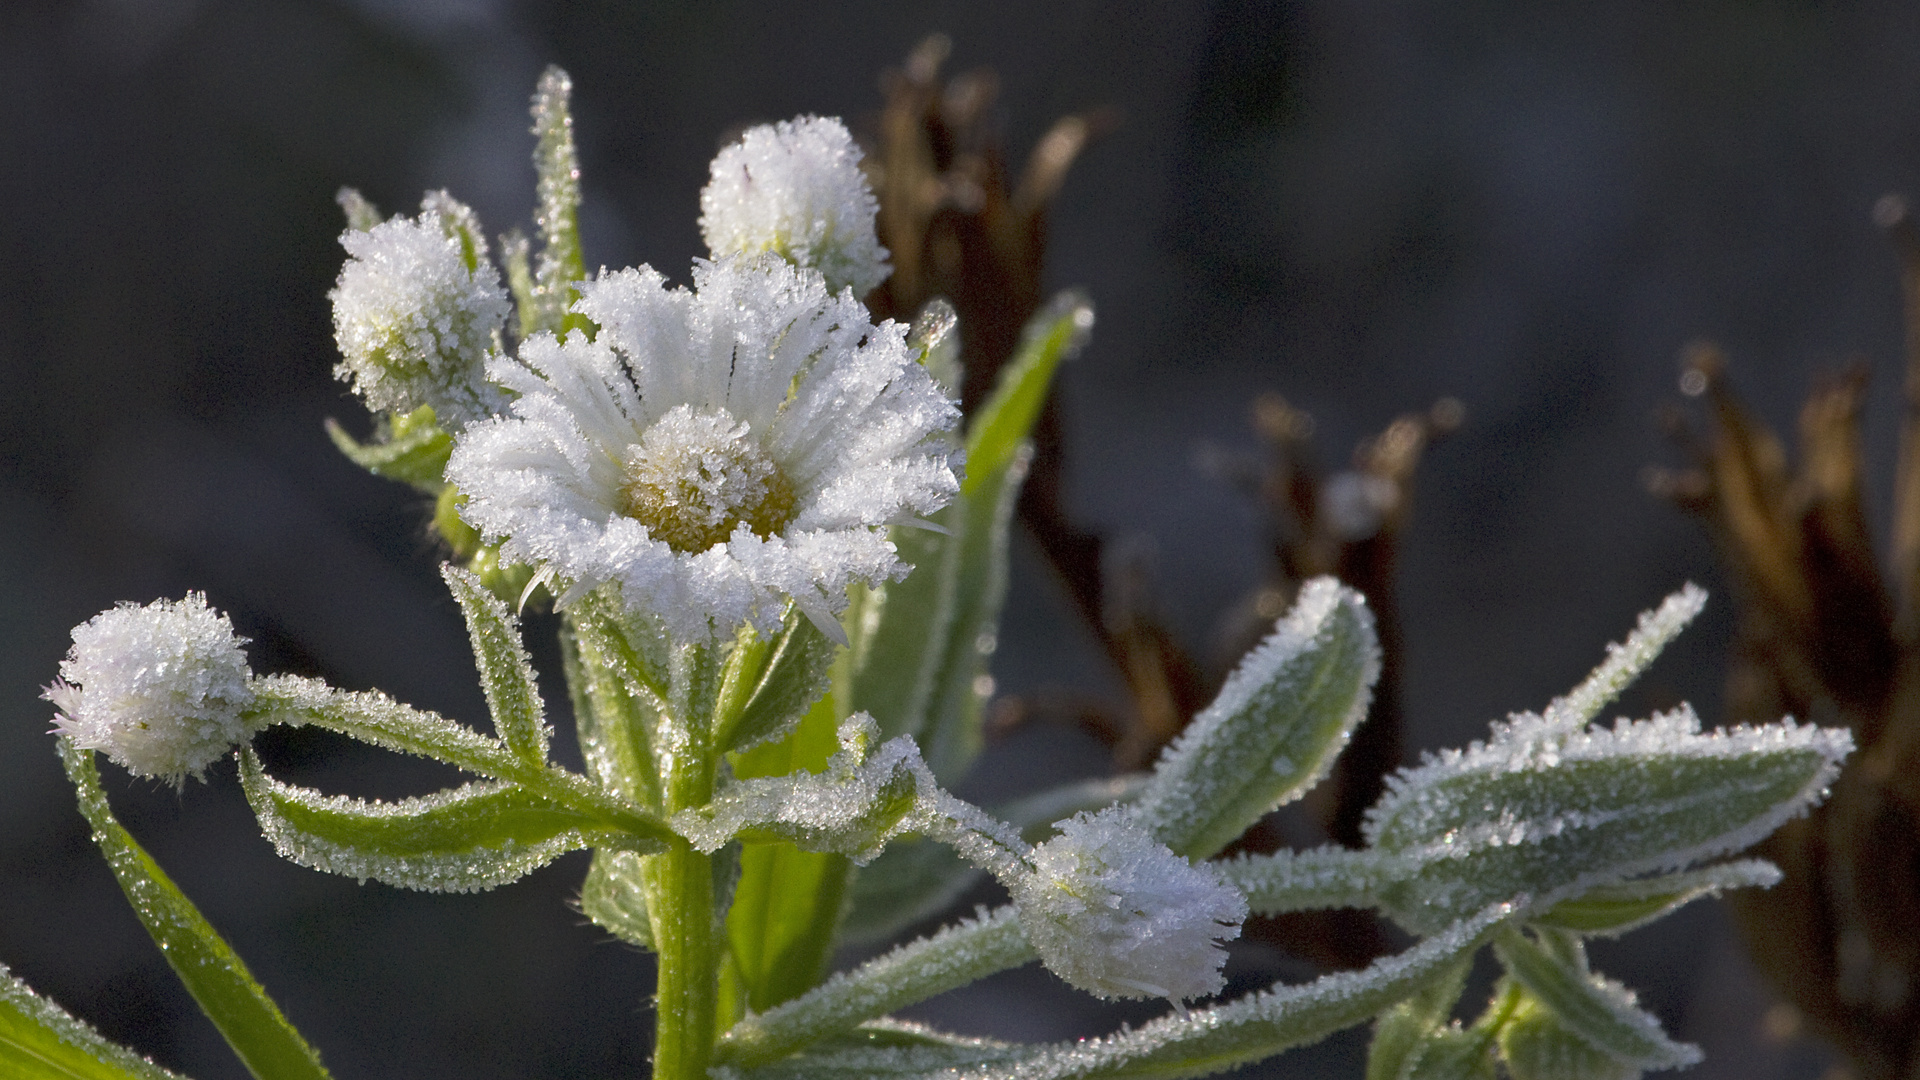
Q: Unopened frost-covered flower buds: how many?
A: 4